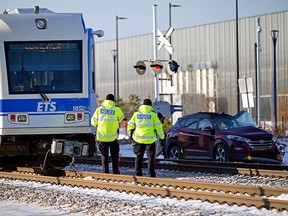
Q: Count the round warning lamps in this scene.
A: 3